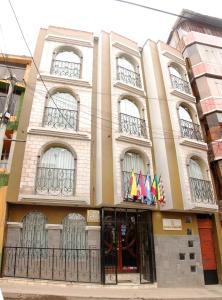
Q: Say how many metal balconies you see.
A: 9